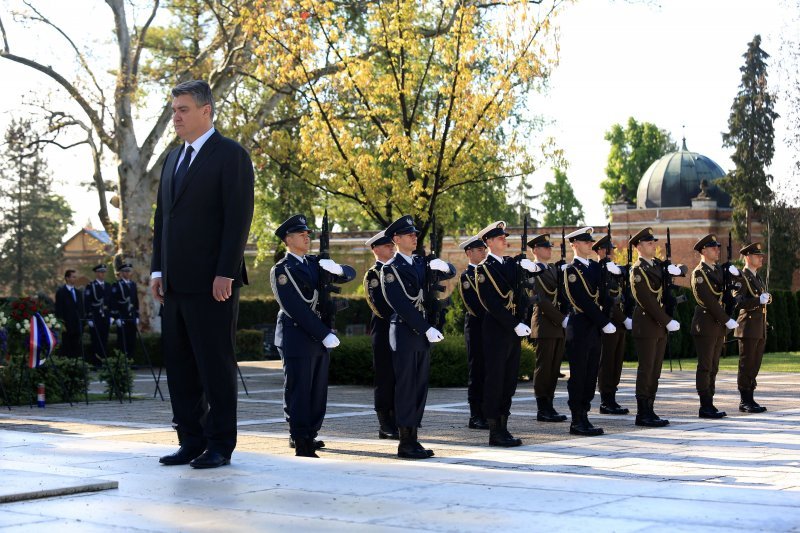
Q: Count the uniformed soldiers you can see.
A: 13